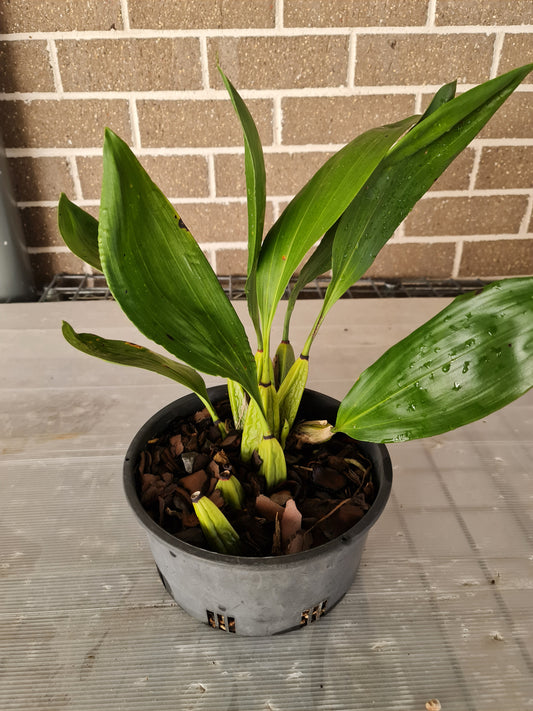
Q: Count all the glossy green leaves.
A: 8